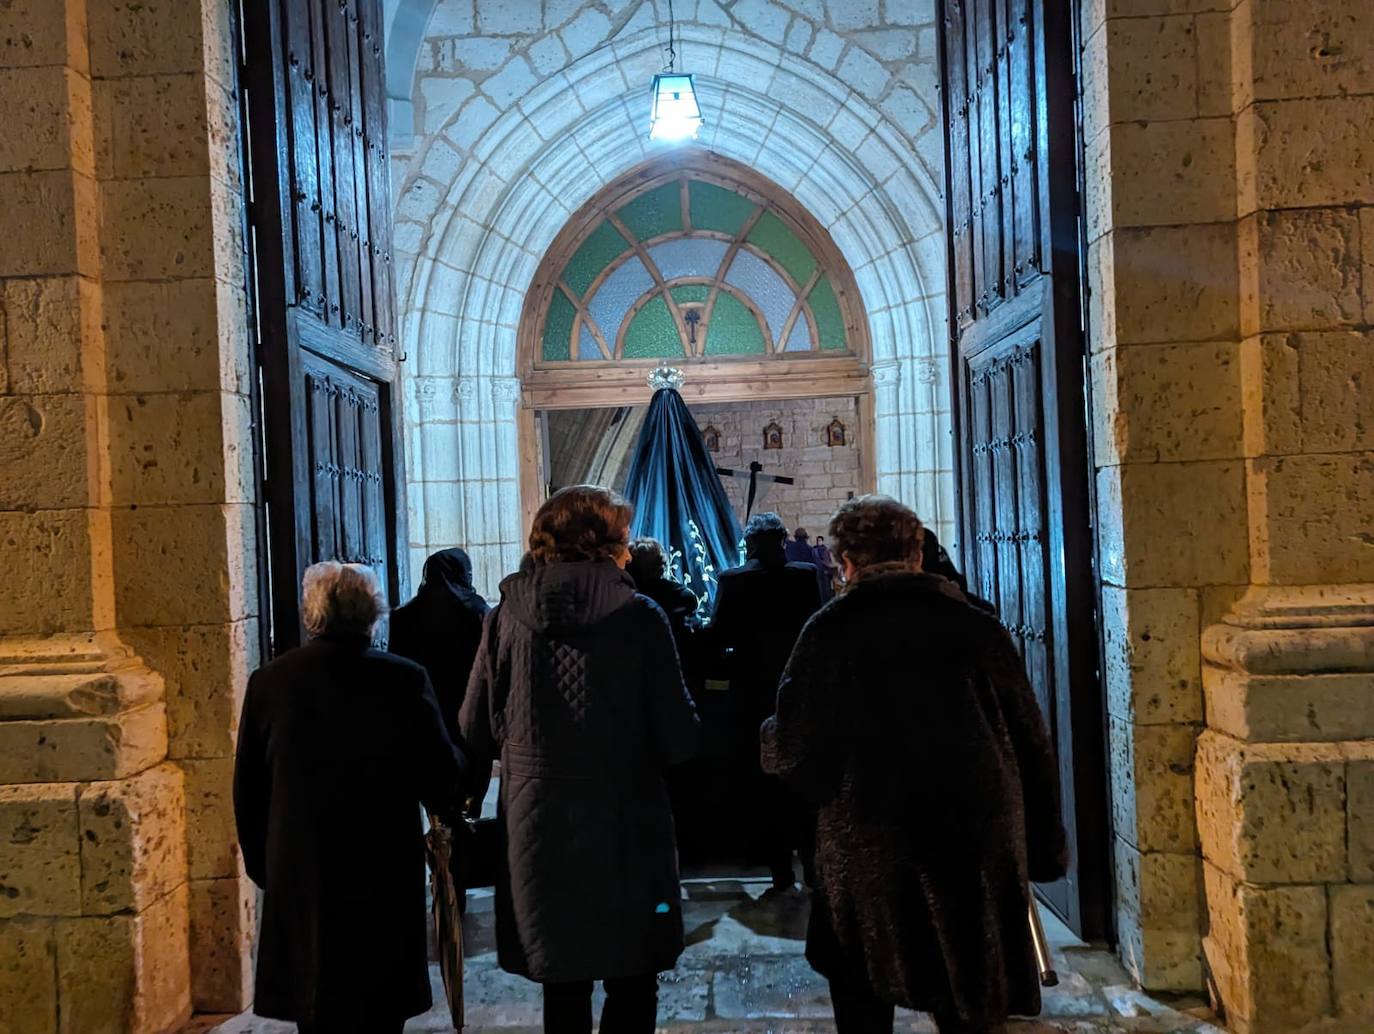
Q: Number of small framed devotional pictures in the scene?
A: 3